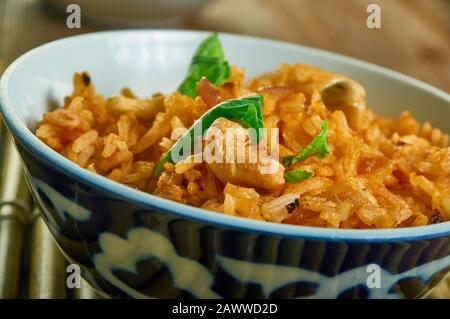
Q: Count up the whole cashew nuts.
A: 3